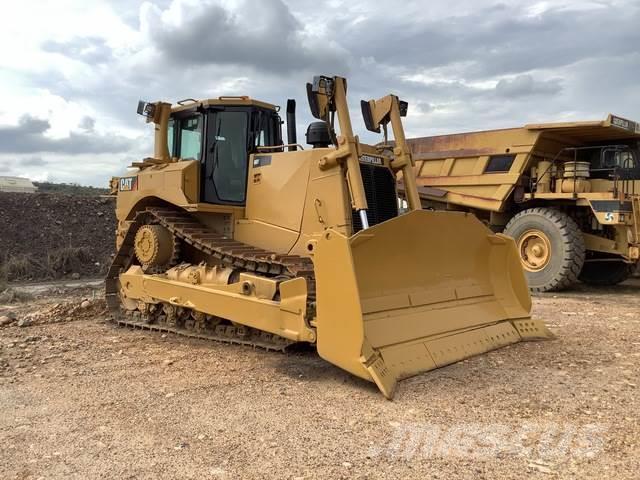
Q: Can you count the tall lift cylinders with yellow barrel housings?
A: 2